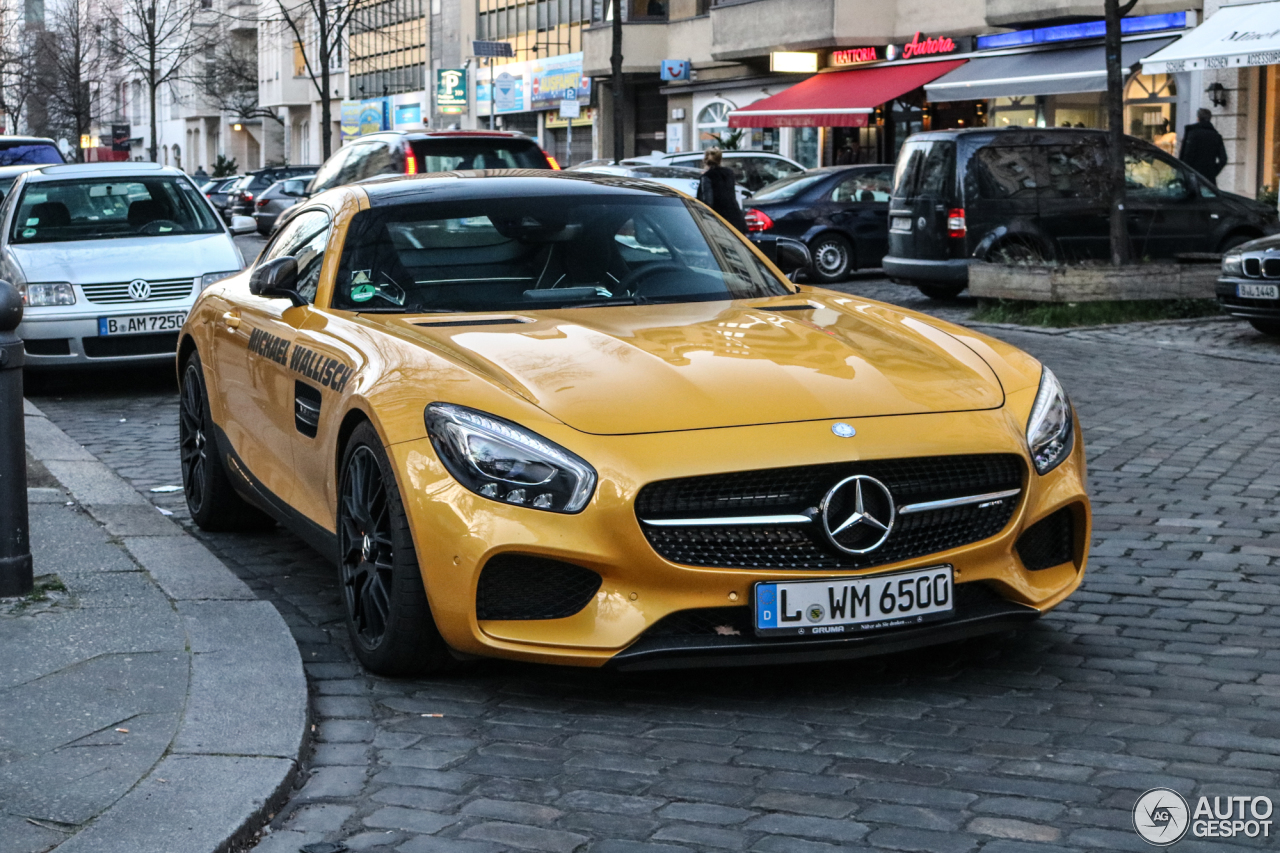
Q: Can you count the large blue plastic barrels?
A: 0